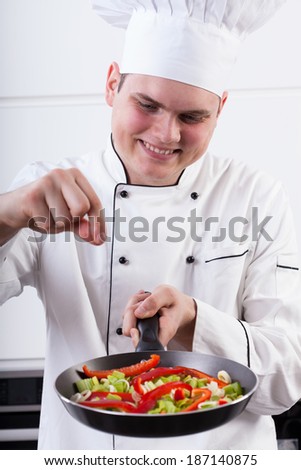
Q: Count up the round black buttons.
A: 5